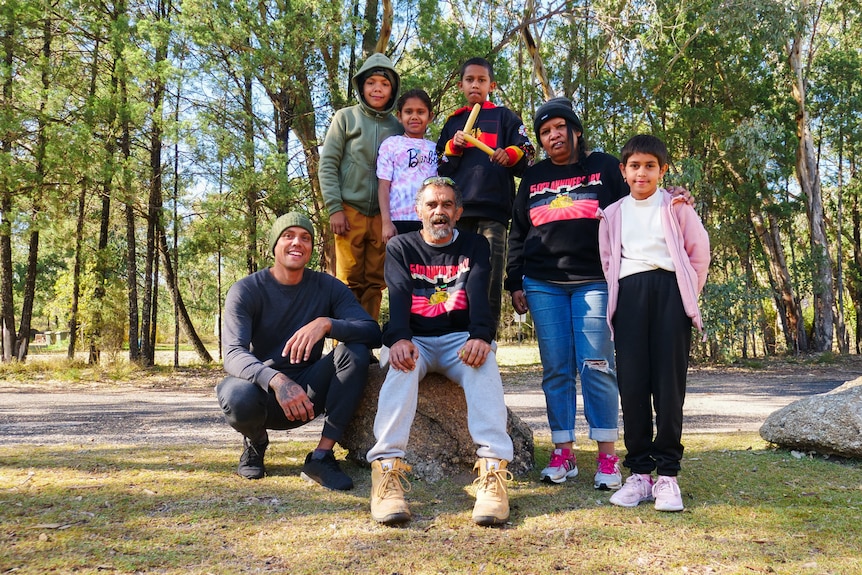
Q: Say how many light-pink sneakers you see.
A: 2